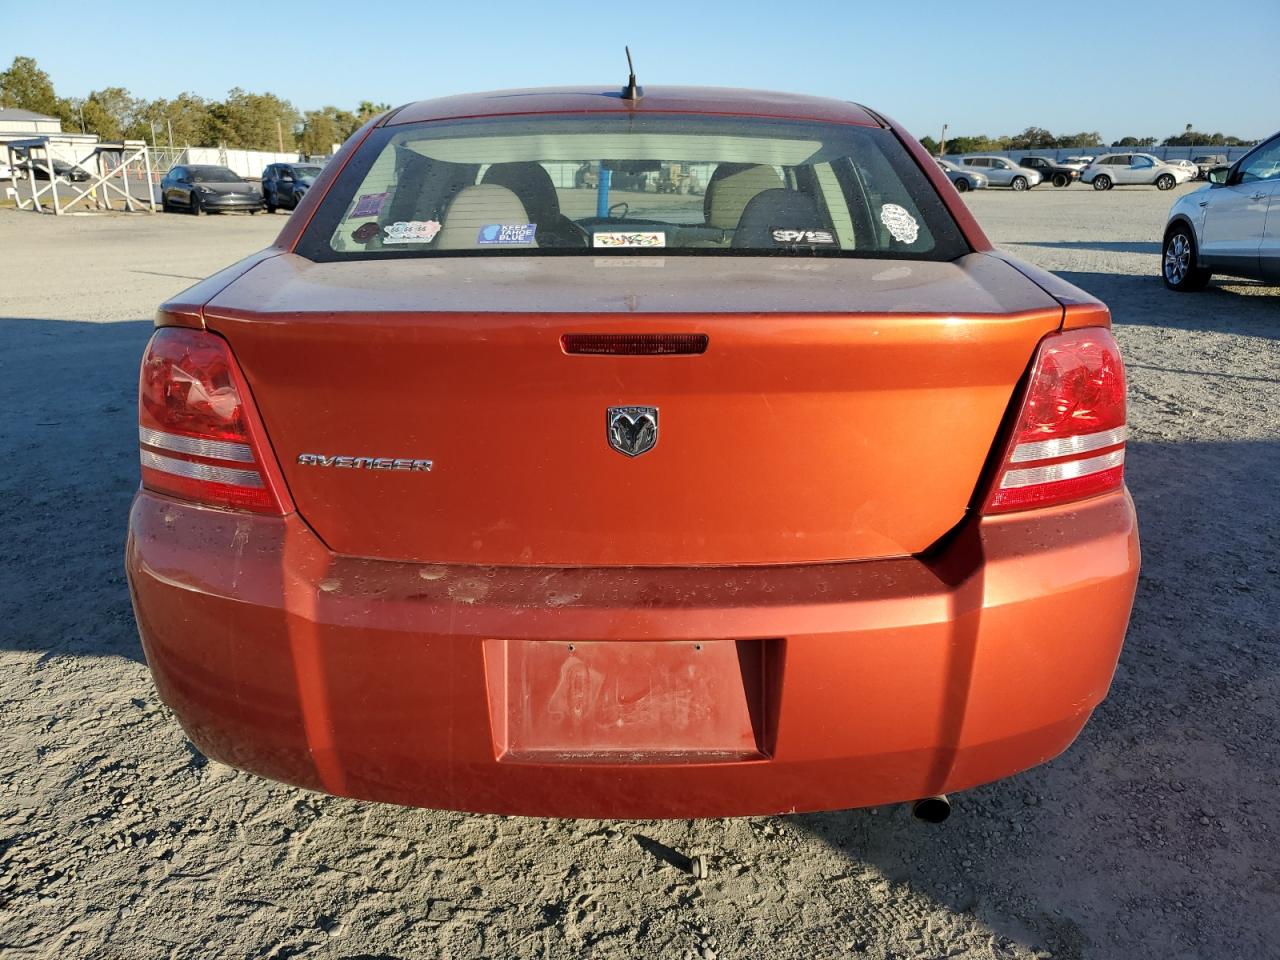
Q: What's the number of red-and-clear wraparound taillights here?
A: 2